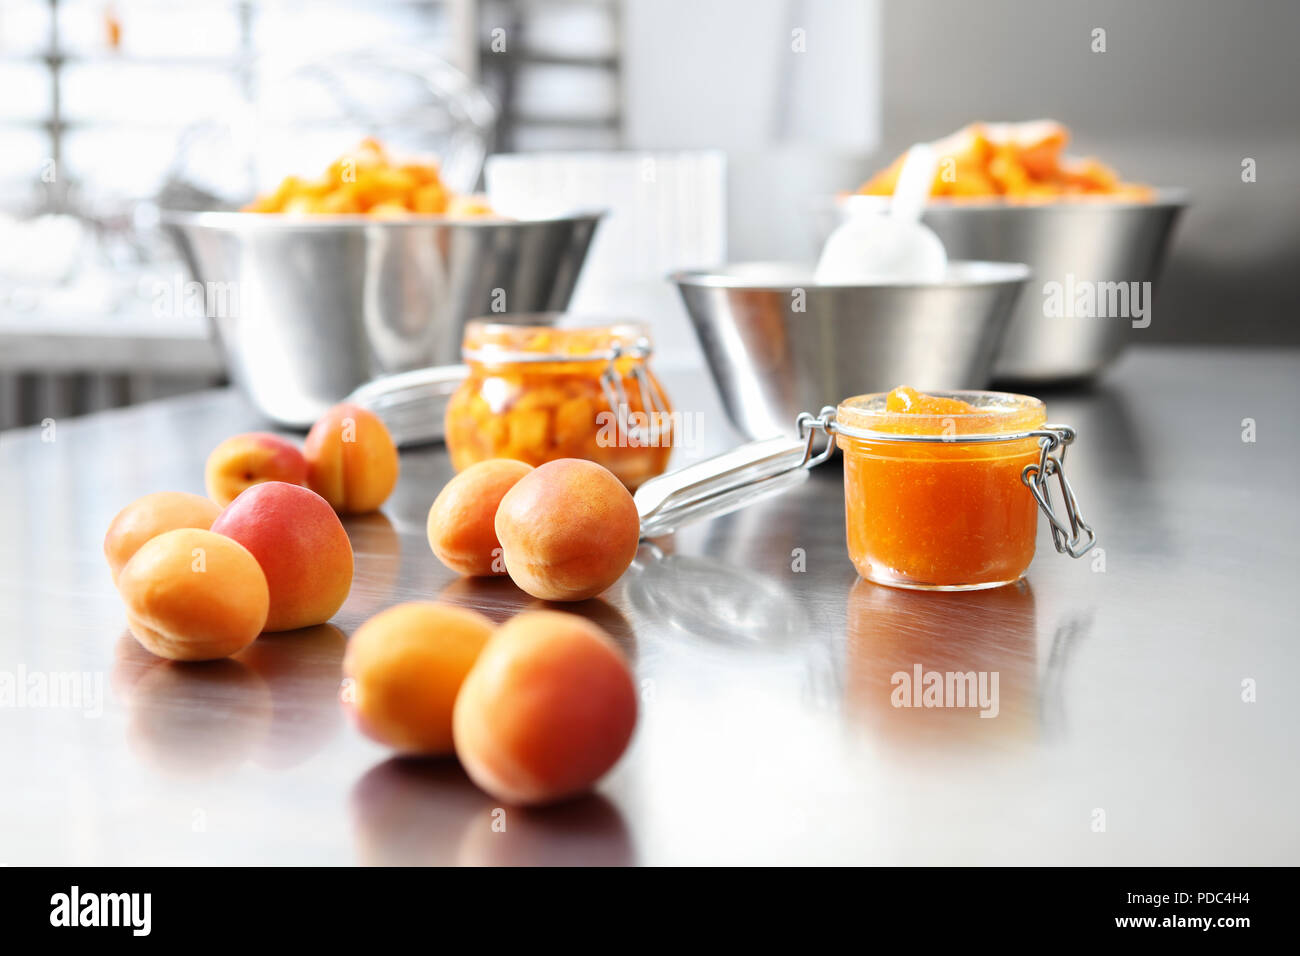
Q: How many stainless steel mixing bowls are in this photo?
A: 3